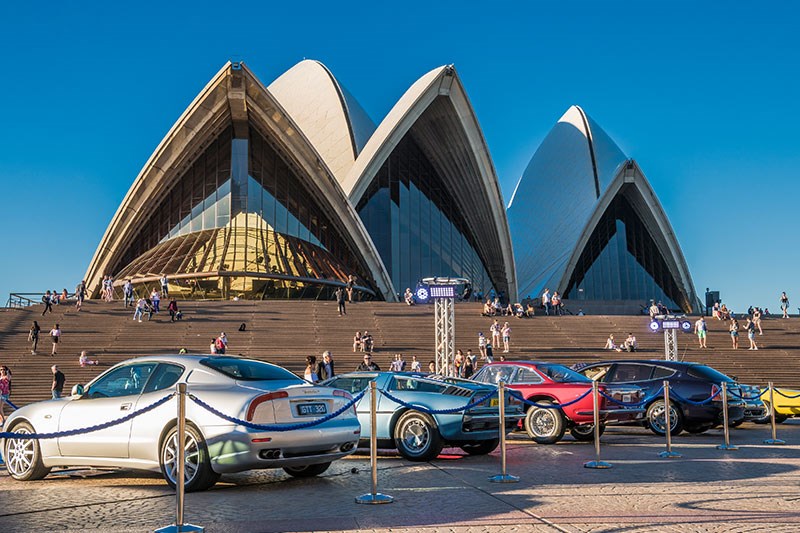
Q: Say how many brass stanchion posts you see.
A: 7